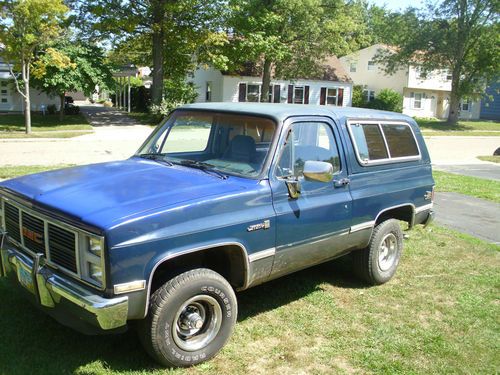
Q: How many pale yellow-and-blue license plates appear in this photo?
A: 1